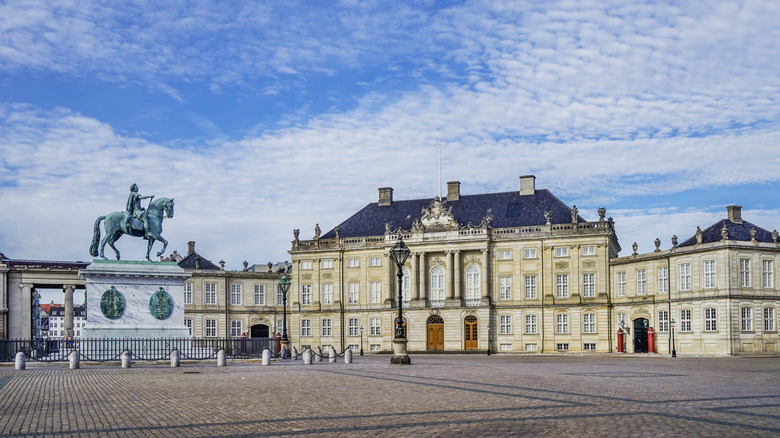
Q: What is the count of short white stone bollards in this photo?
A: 13